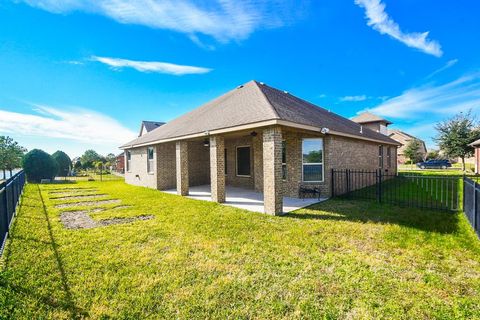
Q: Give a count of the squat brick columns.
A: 3